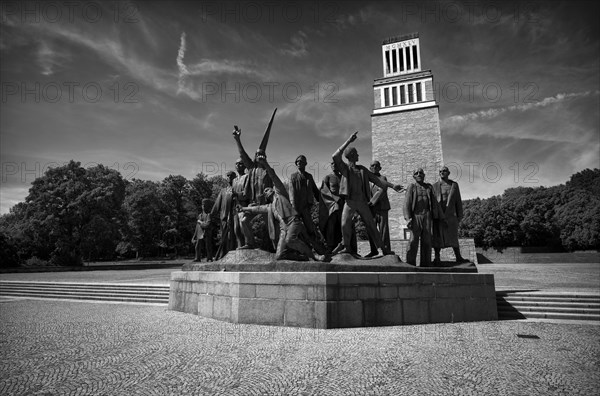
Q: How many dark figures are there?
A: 11